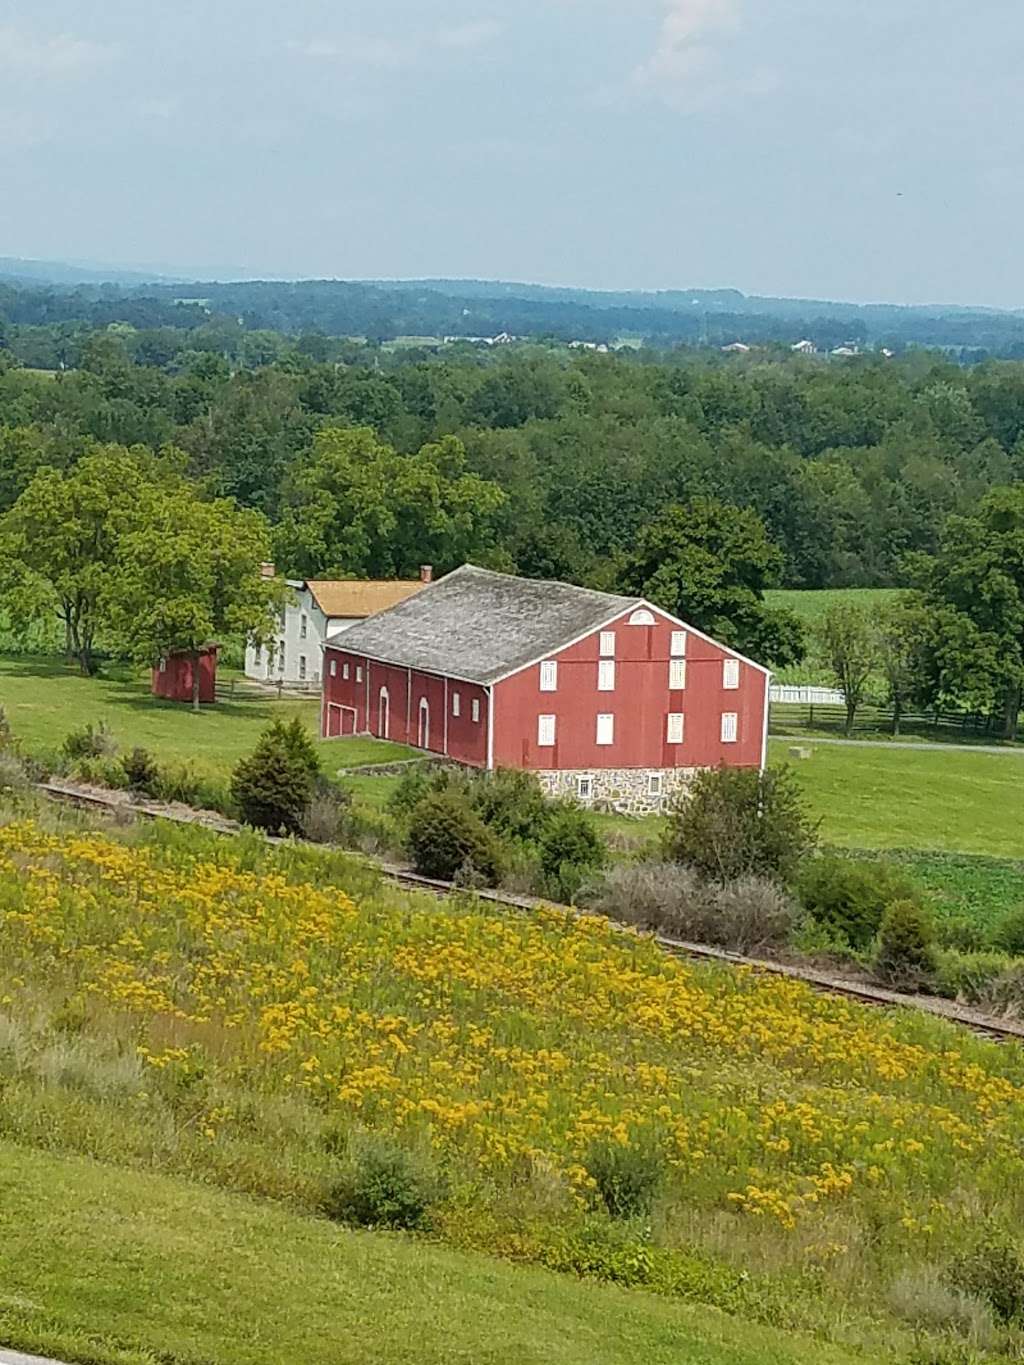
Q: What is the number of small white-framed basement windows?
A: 2